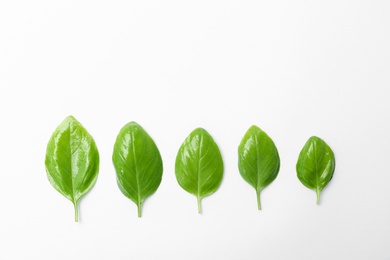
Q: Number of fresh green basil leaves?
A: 5